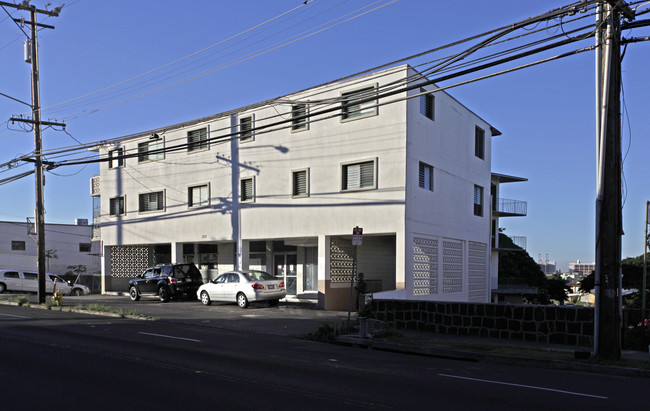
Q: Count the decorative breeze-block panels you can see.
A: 5